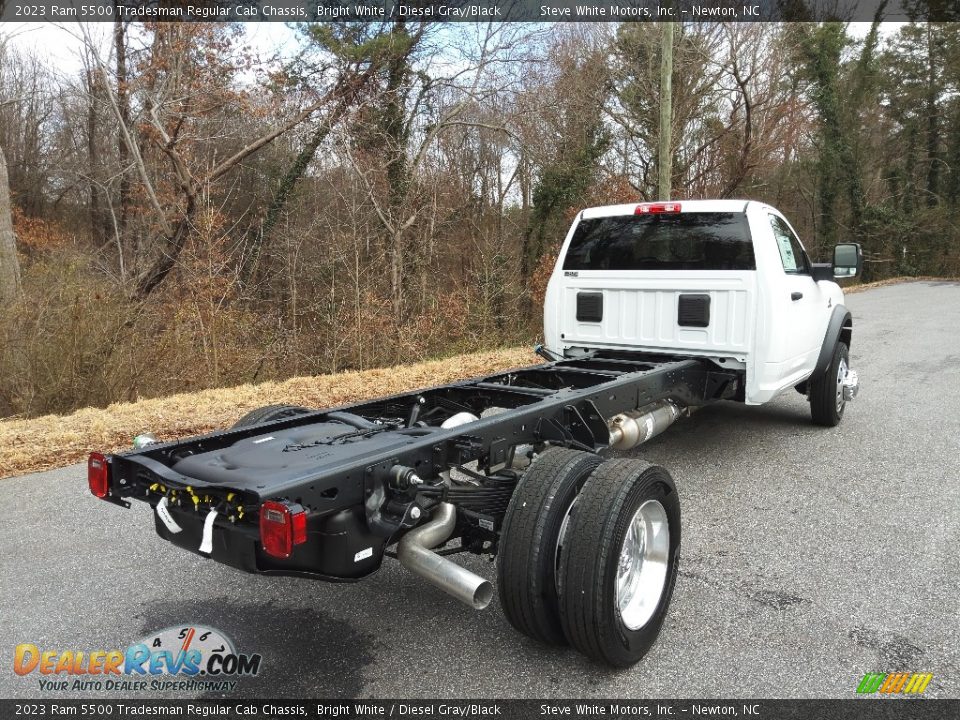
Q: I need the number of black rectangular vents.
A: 2